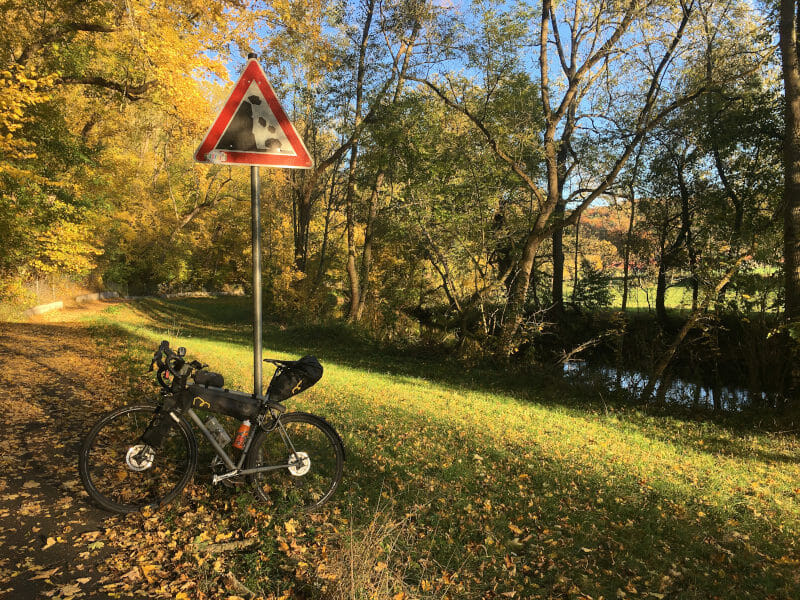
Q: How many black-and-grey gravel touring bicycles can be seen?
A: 1